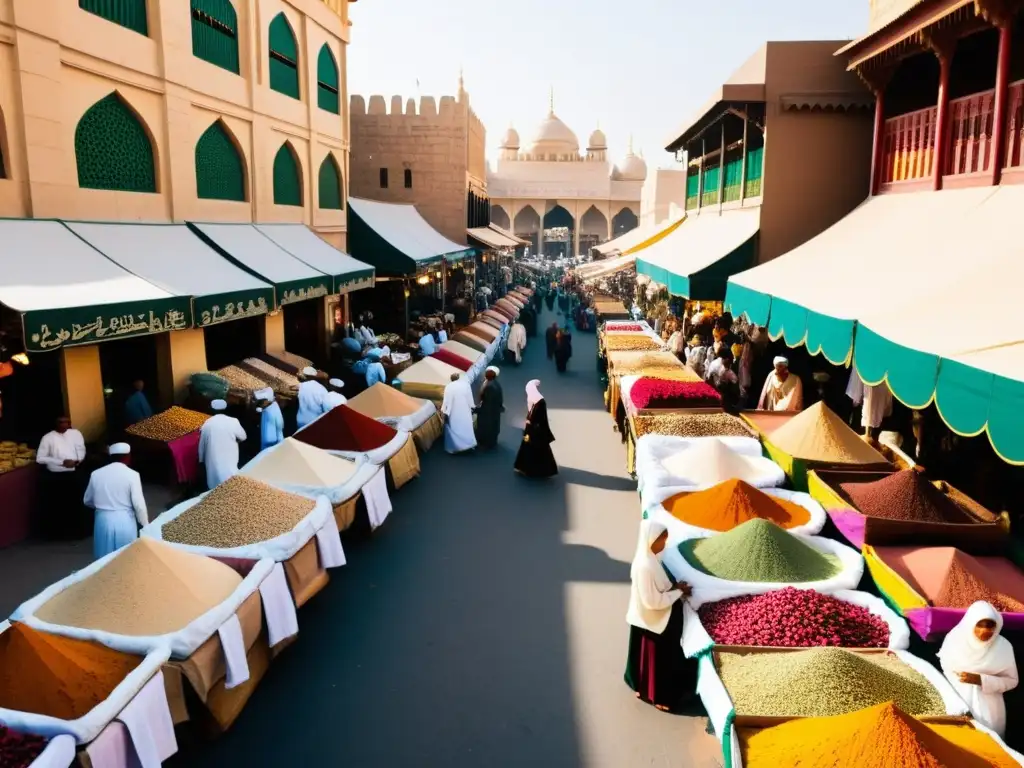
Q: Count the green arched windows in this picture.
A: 8